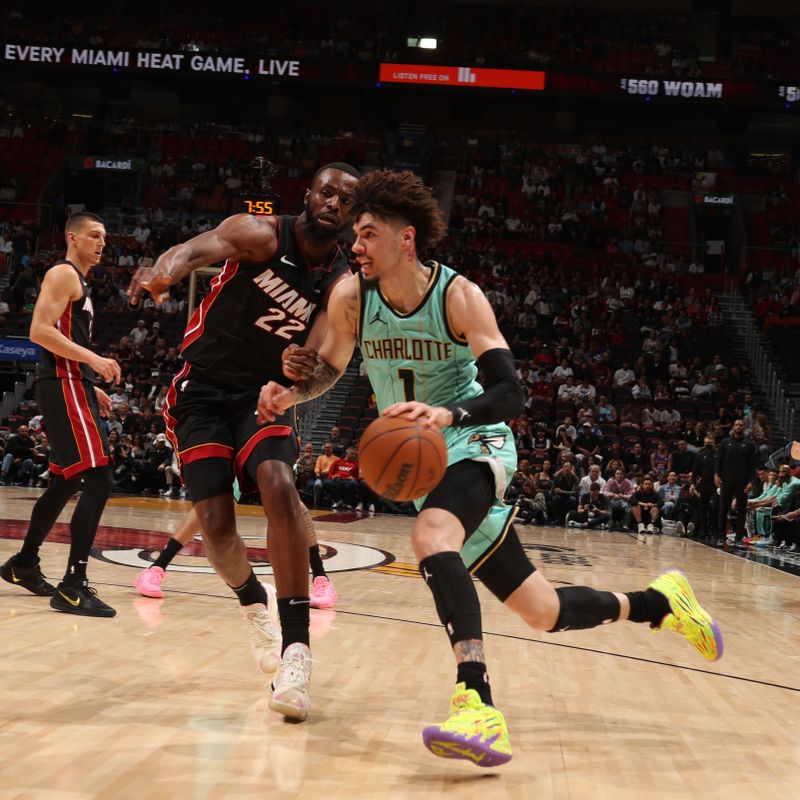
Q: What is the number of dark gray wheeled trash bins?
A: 0